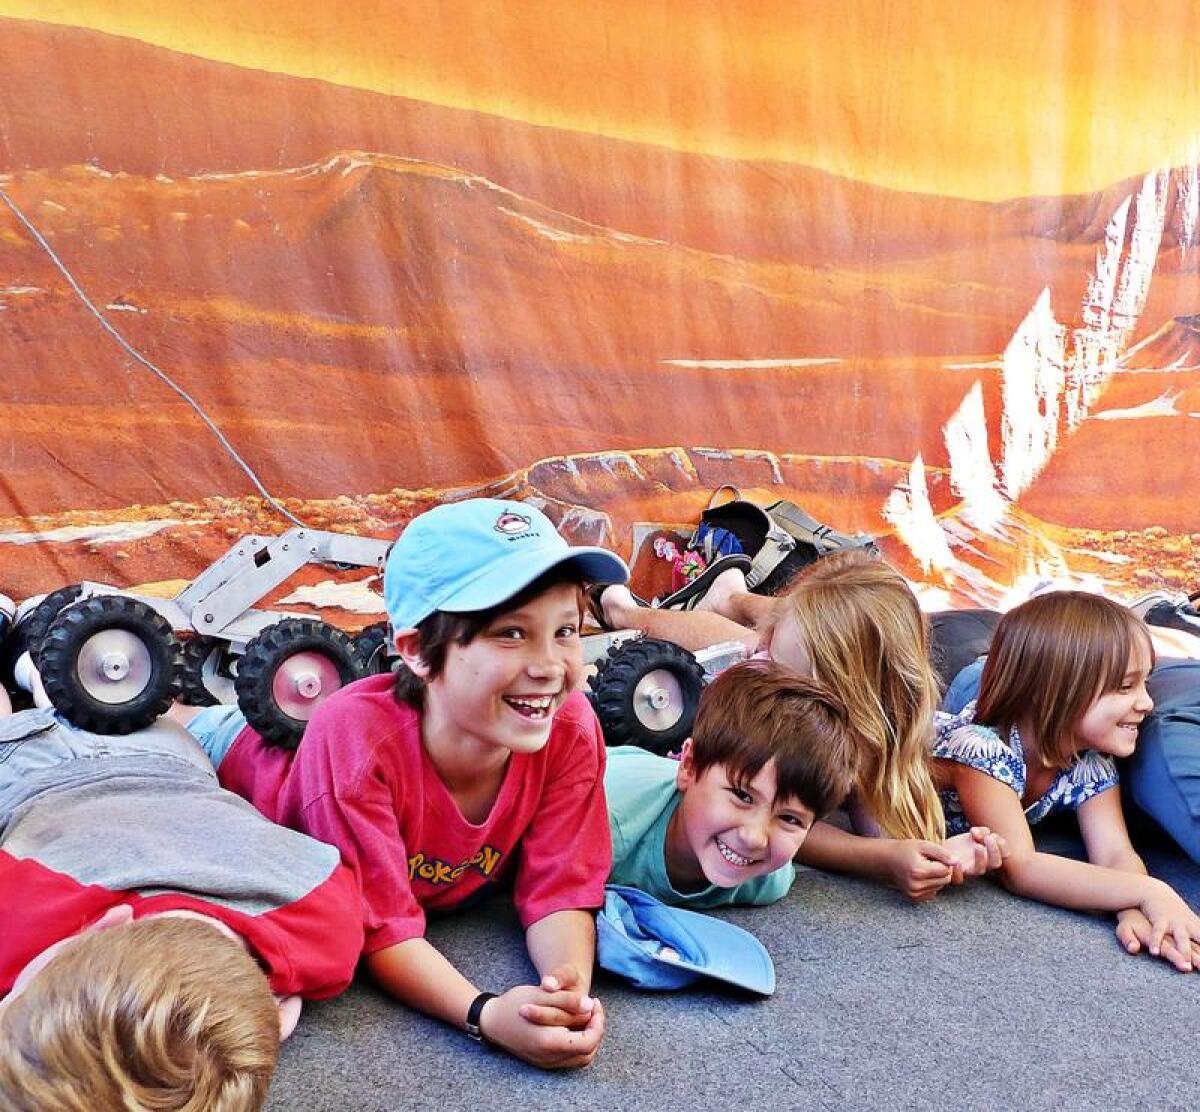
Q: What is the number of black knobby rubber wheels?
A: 6